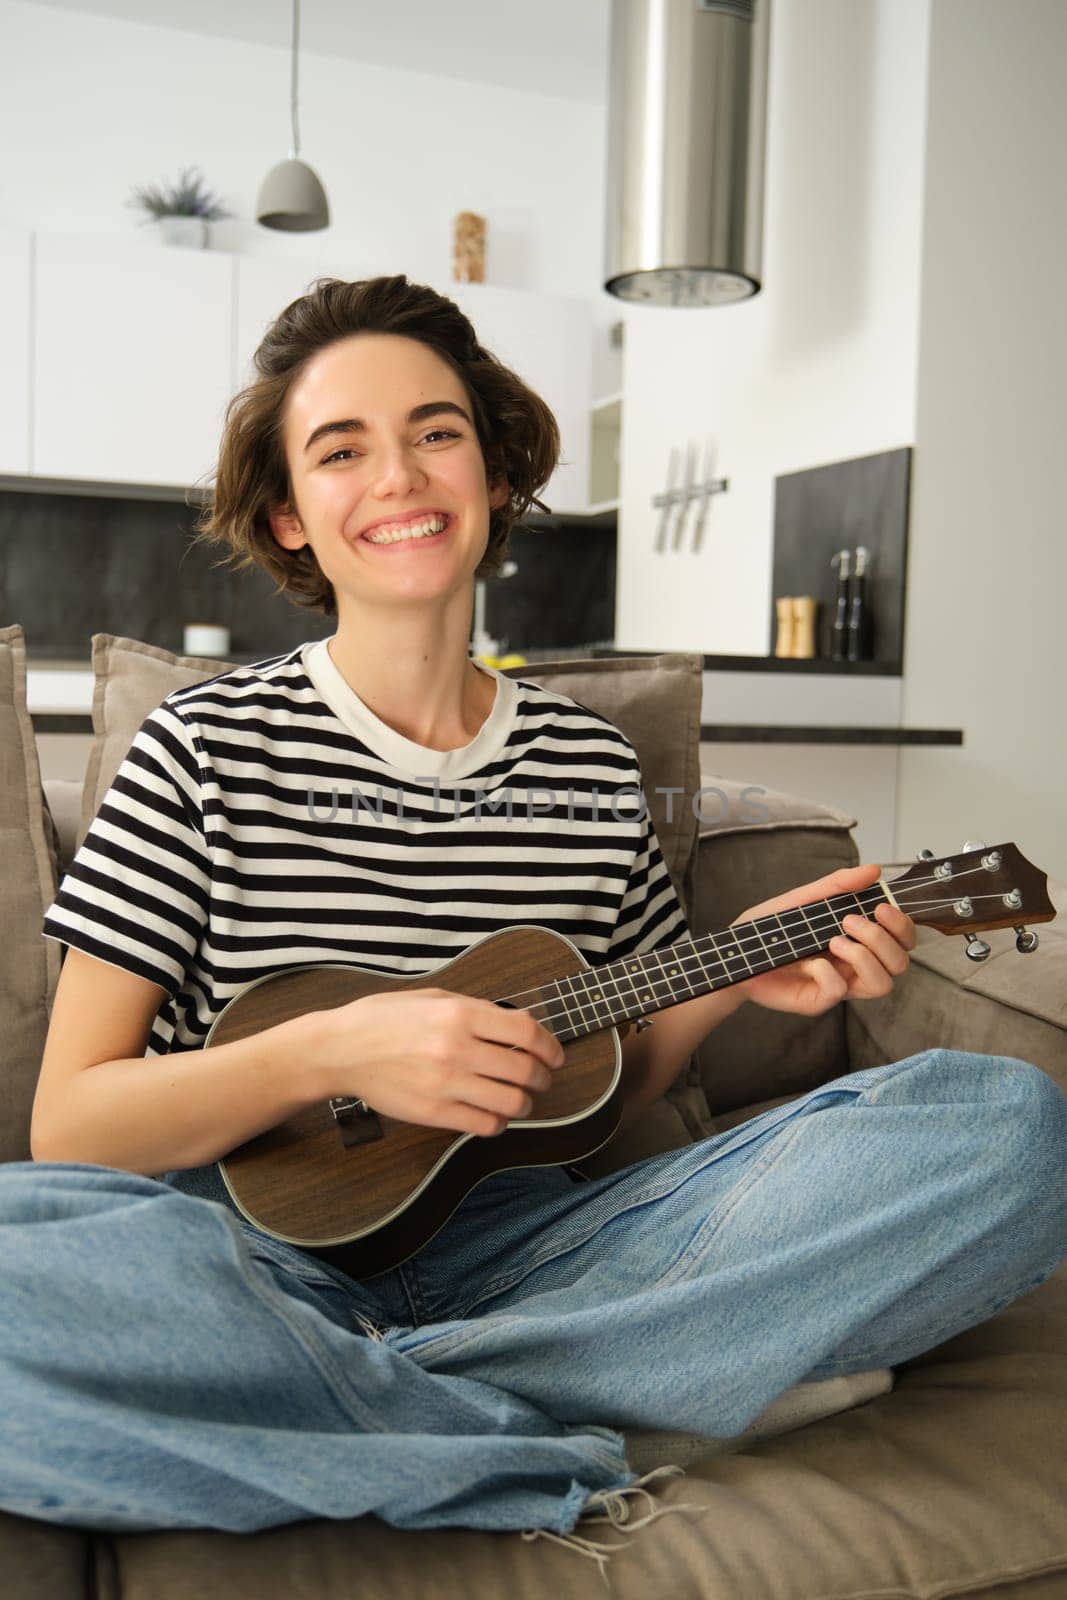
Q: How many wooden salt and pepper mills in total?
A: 2